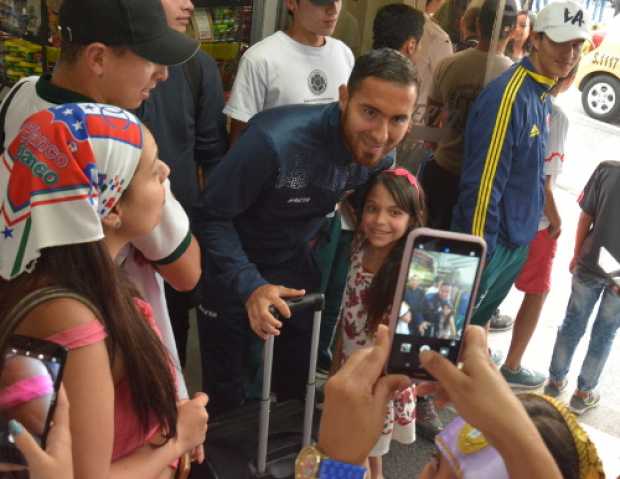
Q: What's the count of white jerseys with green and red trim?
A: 1